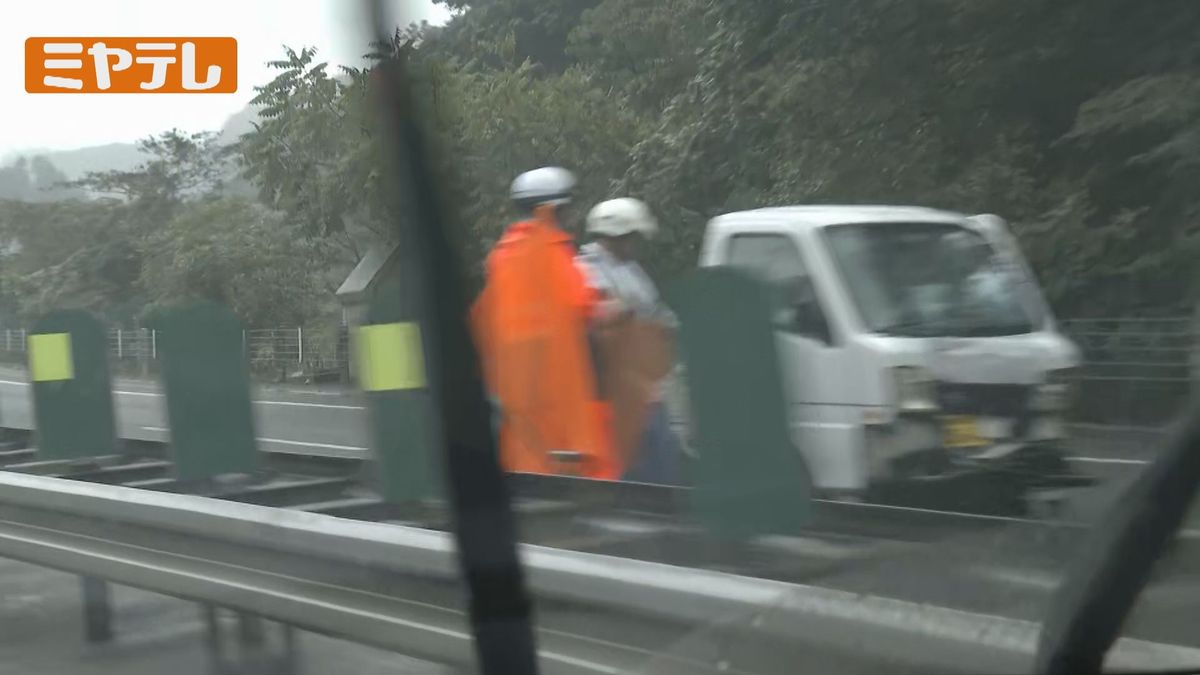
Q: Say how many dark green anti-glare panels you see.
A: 4